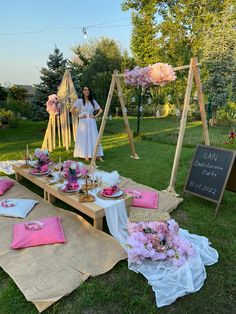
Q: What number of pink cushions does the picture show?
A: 3